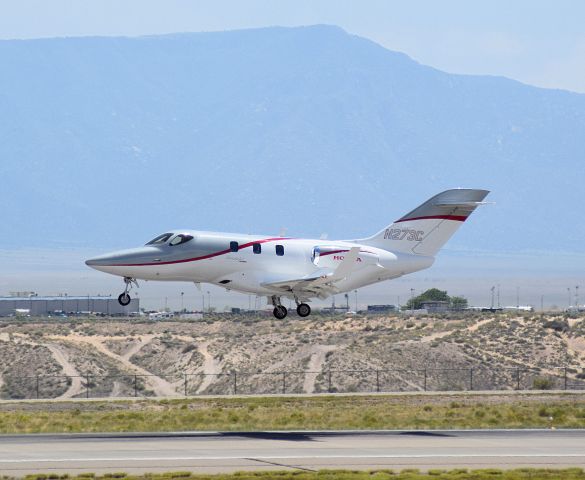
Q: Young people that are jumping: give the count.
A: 0